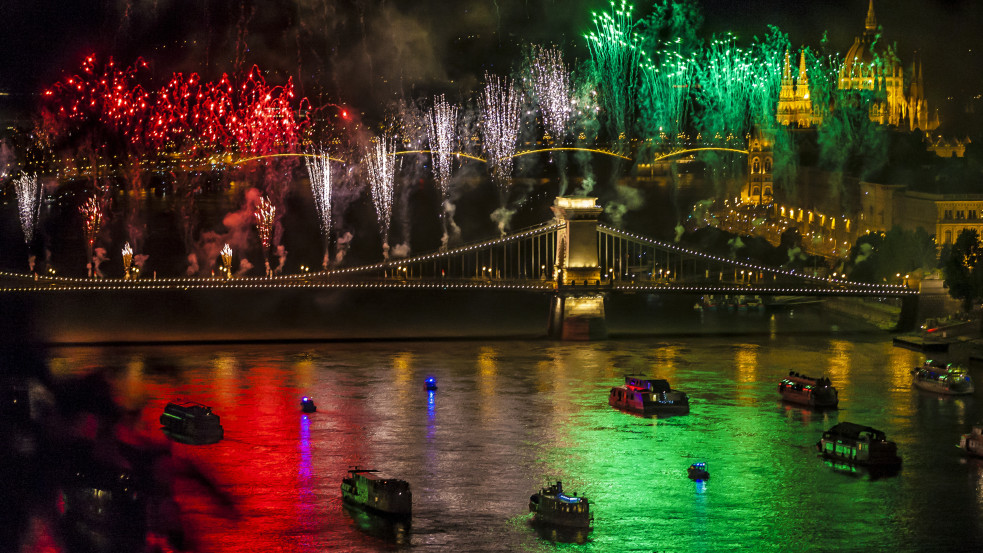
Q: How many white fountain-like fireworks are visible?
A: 6